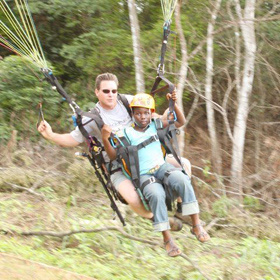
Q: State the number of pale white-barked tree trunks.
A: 4